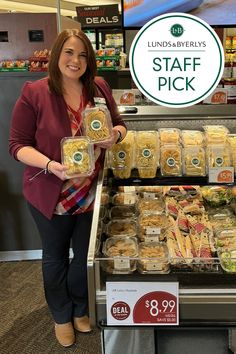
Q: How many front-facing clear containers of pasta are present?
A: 7